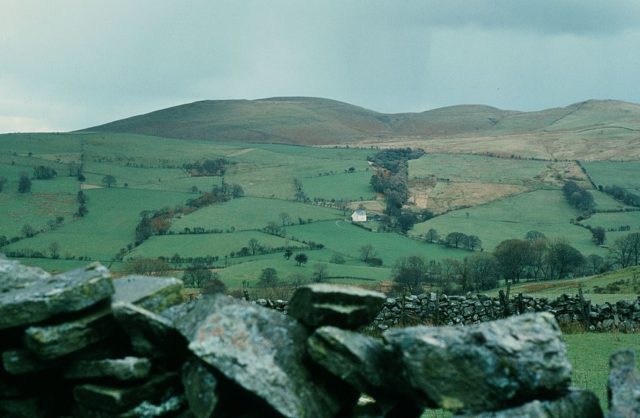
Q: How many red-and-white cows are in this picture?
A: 0